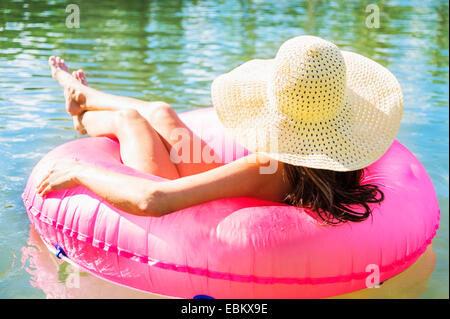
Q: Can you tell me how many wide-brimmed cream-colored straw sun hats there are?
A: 1